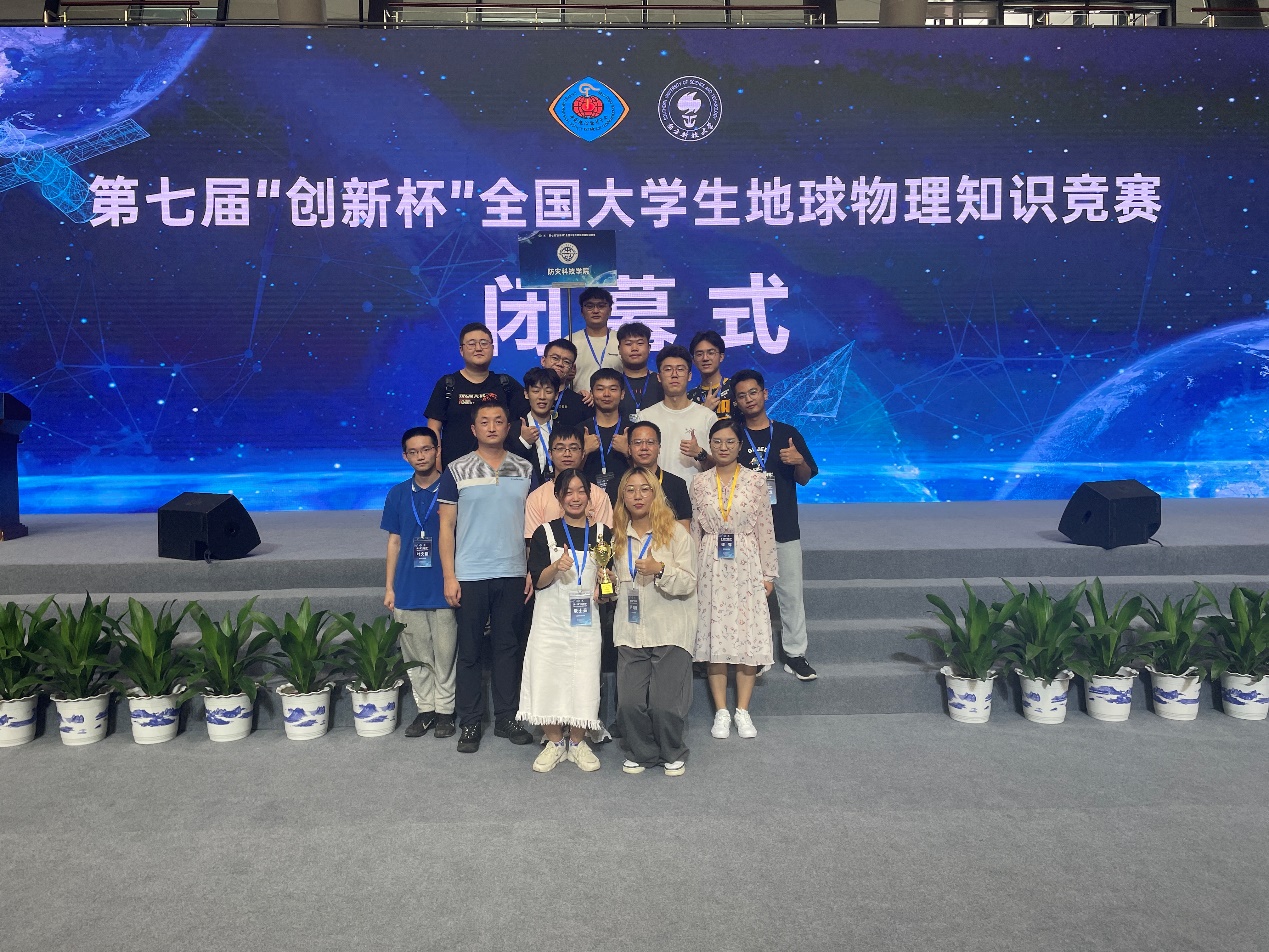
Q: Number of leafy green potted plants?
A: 11